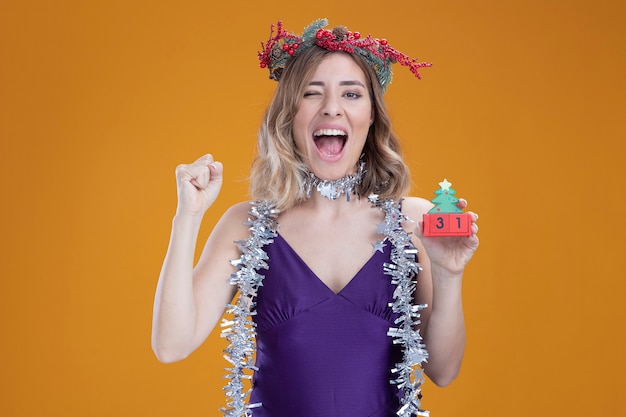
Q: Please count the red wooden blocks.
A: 2